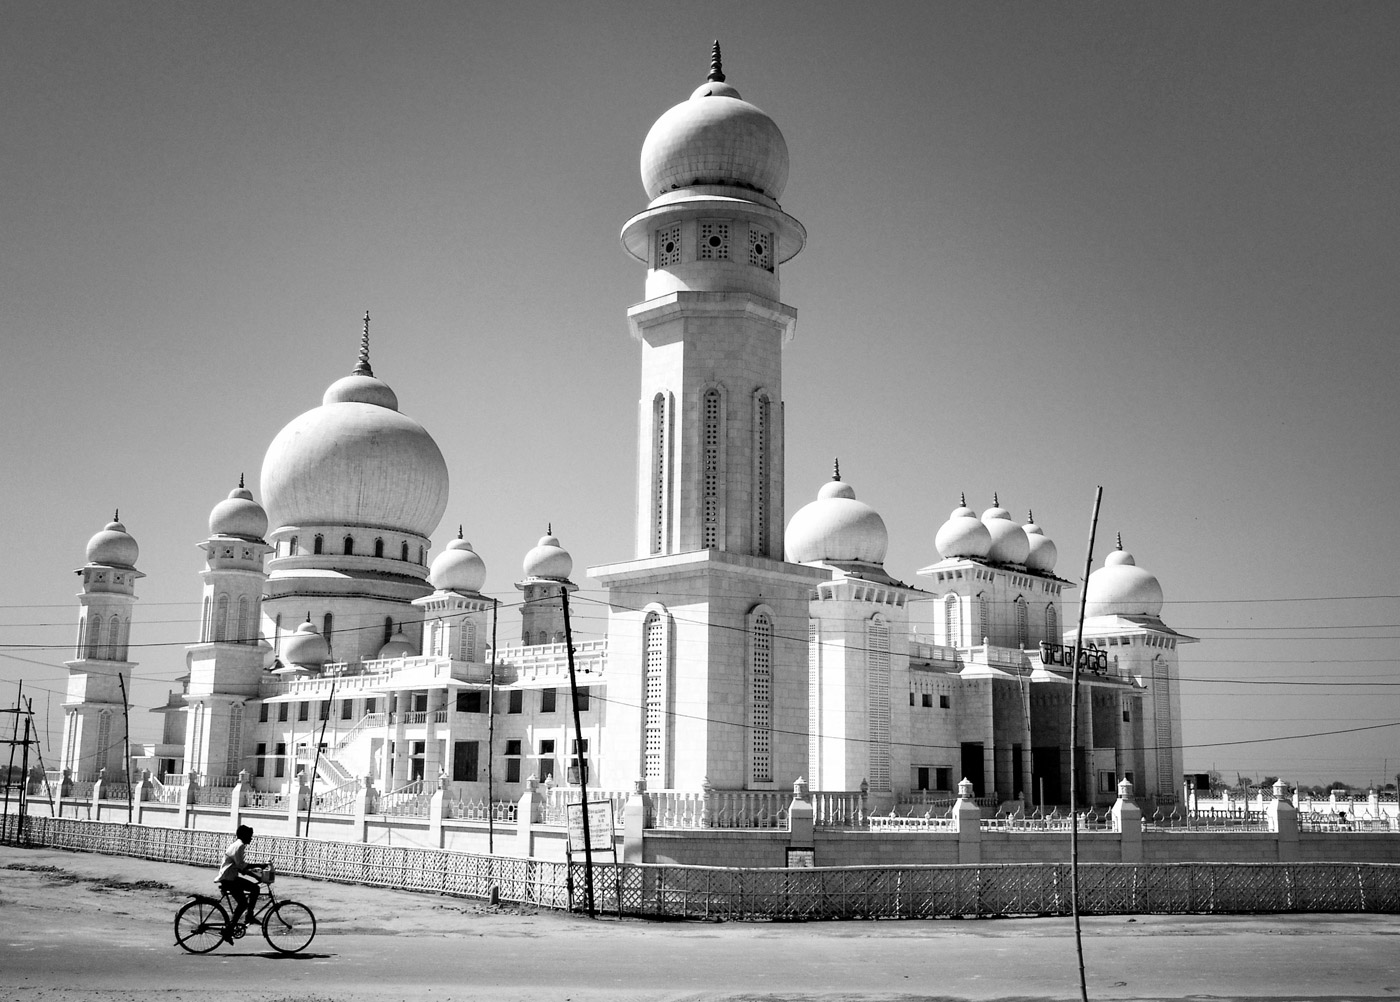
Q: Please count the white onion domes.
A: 13